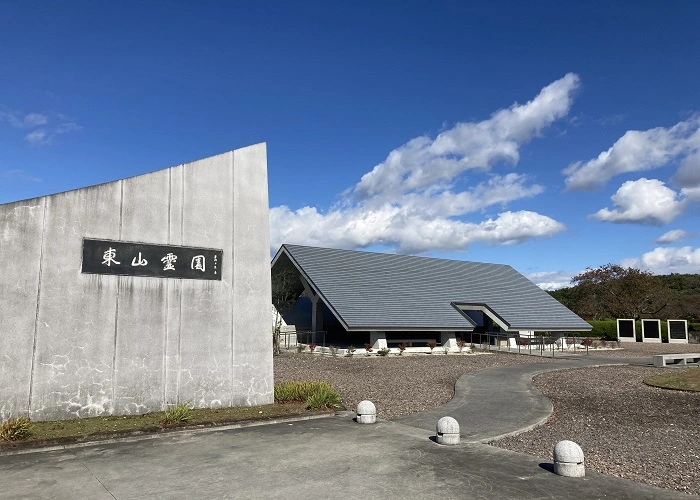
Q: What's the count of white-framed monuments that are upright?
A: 3